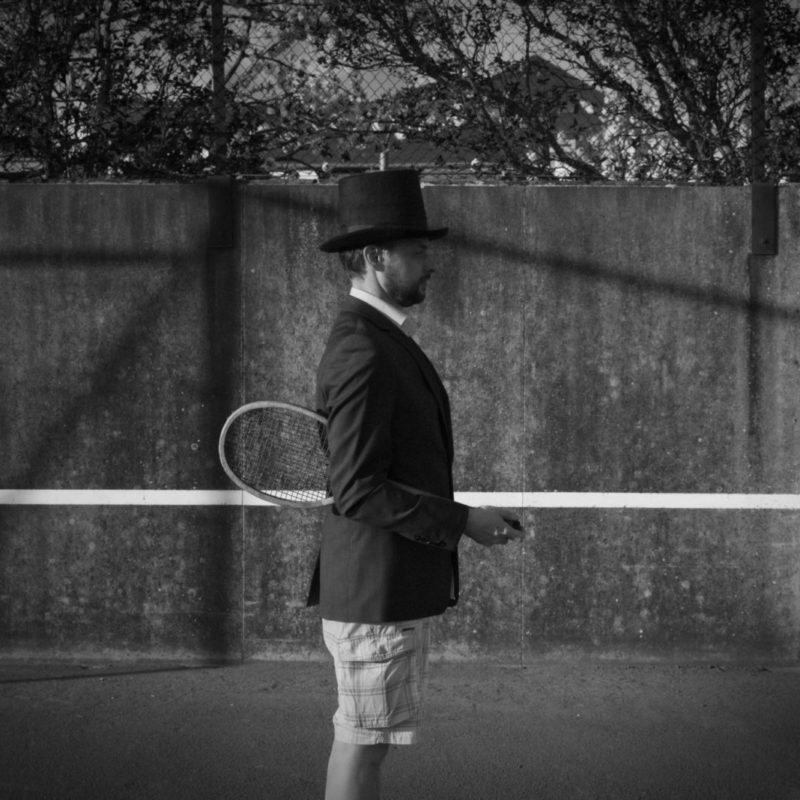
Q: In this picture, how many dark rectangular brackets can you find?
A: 2